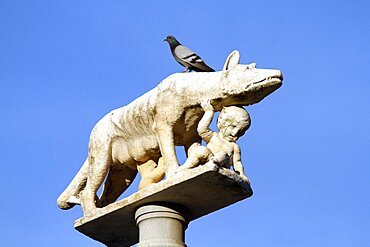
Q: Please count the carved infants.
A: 2